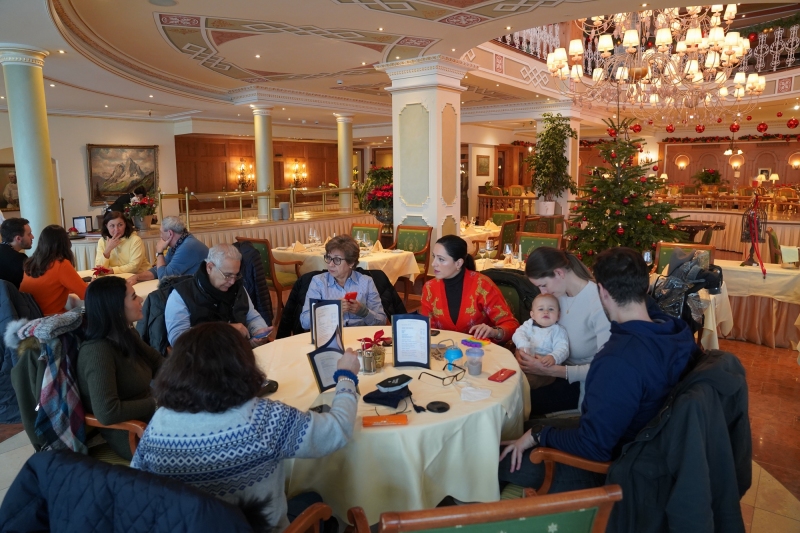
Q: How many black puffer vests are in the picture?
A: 1